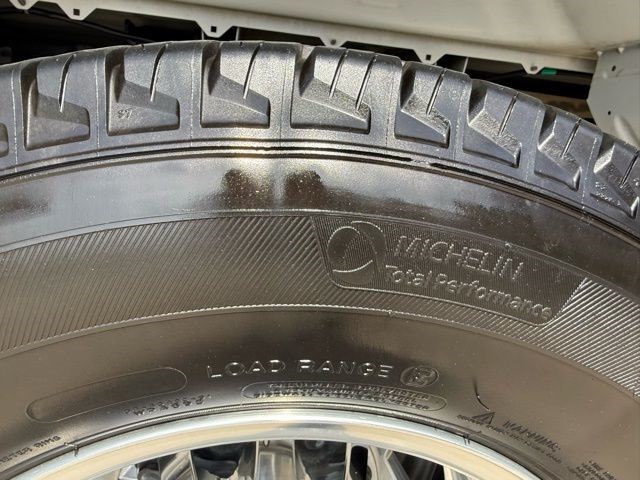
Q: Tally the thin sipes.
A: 9